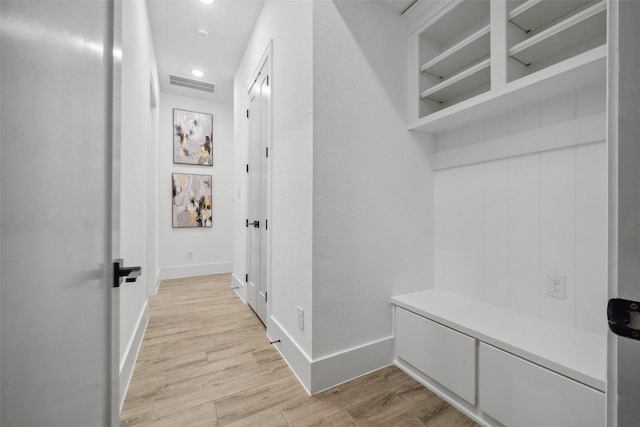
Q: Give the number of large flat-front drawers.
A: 2